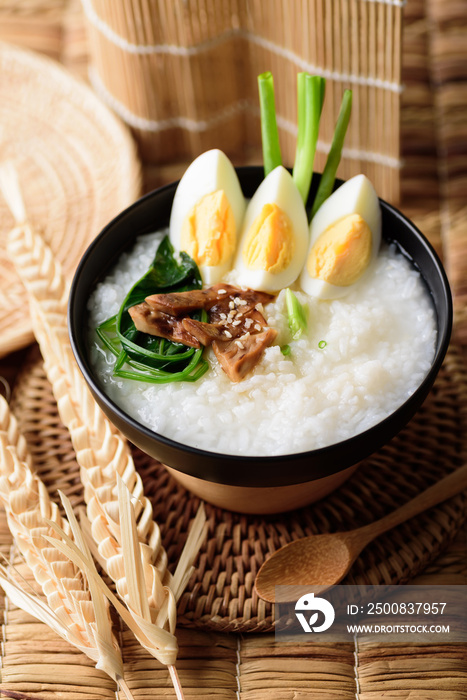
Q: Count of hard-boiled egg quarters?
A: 3